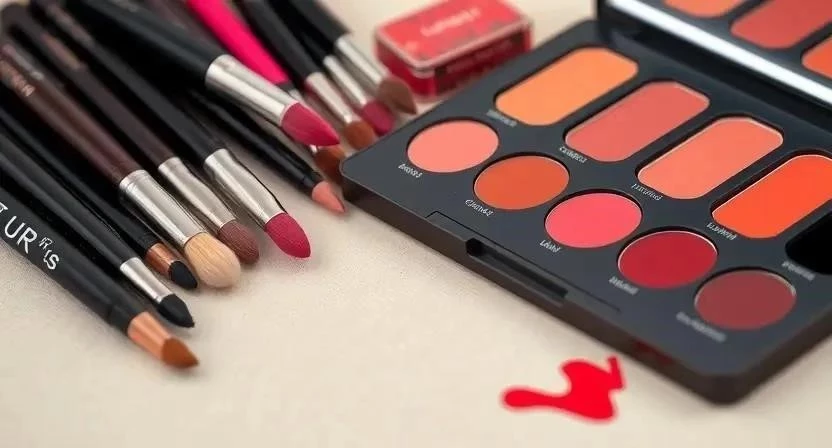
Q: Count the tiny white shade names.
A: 10